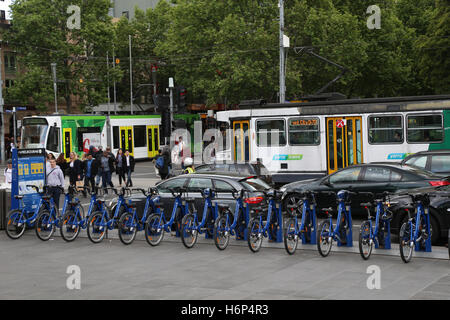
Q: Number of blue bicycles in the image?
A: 13